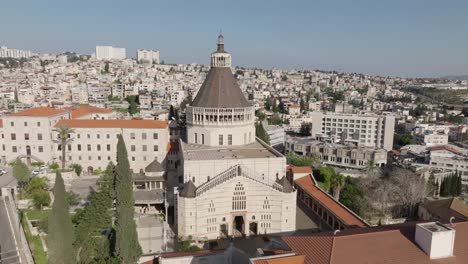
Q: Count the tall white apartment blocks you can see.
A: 2